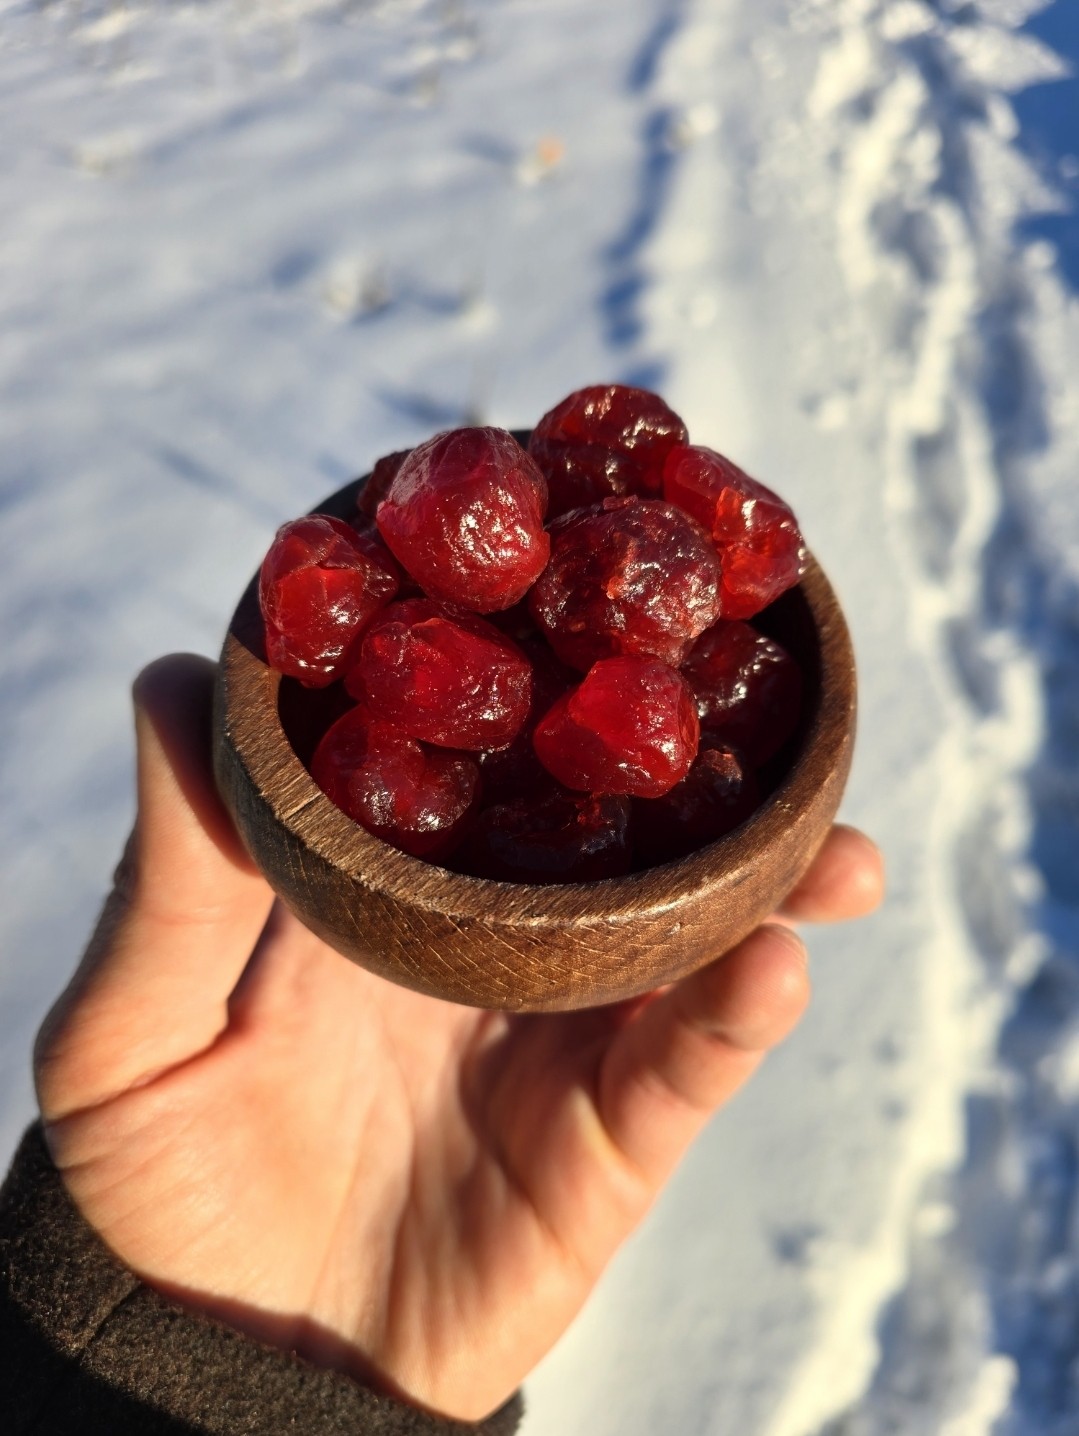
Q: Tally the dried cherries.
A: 12